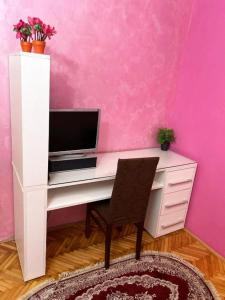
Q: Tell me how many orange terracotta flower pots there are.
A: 2